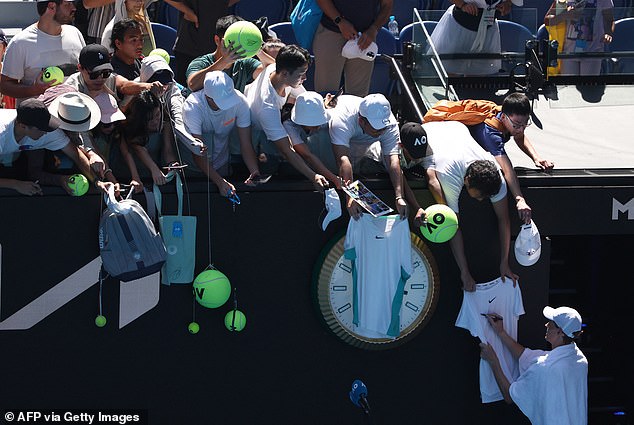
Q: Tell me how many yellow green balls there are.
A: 9